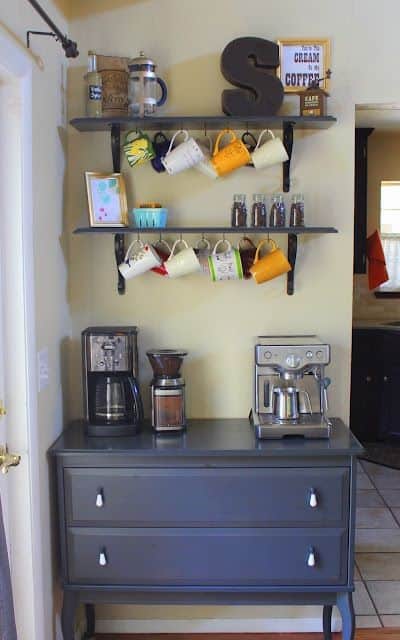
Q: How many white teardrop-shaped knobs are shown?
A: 4